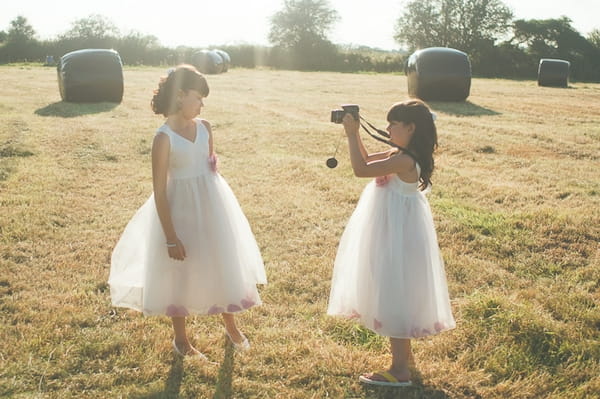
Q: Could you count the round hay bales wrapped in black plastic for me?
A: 5